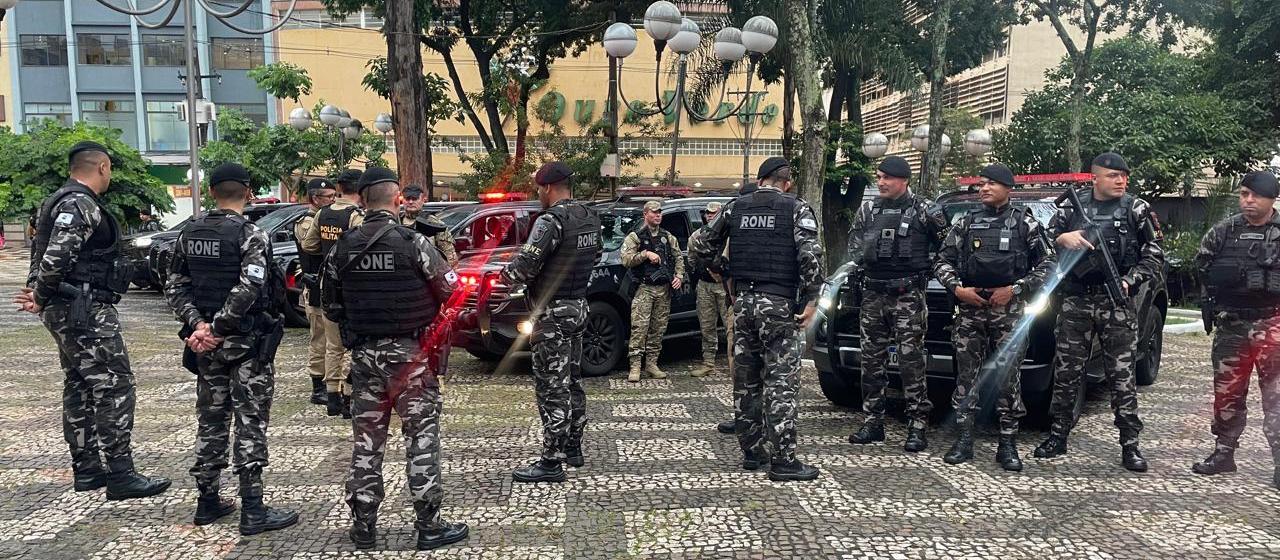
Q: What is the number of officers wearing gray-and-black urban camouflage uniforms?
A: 9